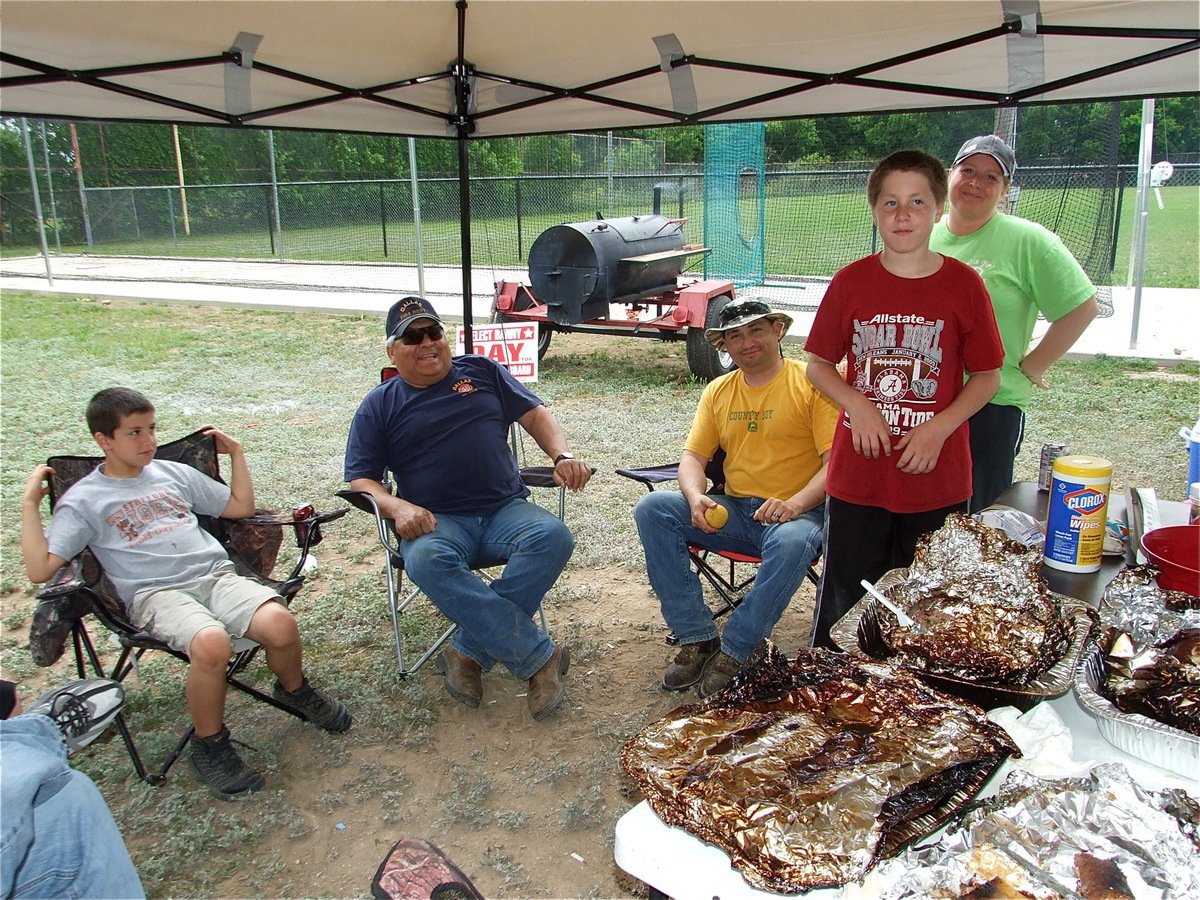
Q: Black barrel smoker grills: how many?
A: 1